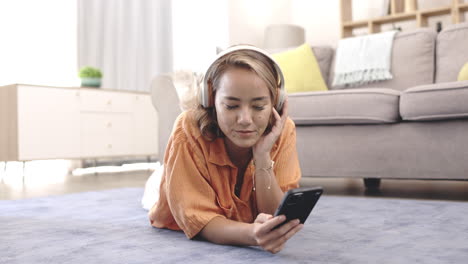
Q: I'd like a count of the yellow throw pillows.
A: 2